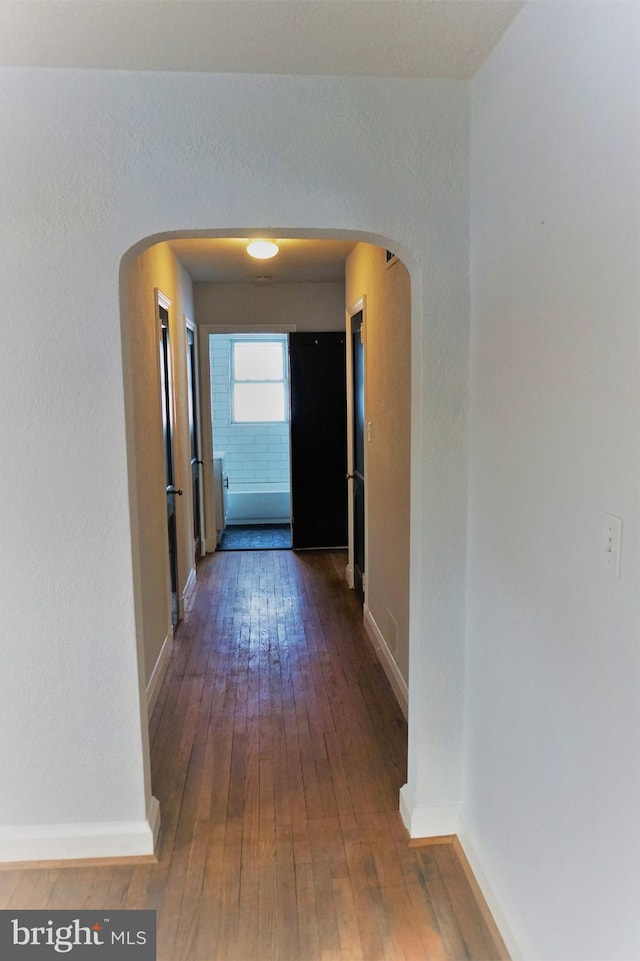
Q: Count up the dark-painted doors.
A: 4